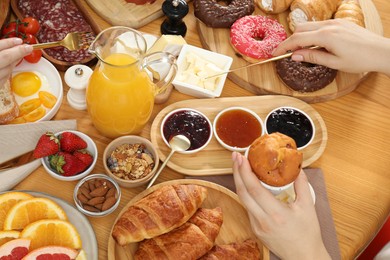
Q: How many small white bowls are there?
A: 5